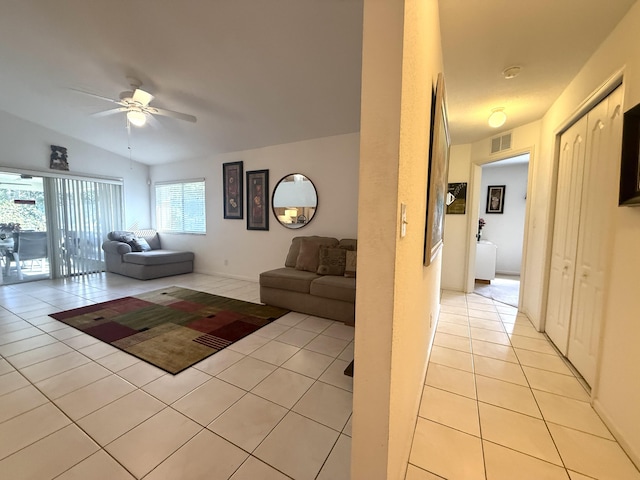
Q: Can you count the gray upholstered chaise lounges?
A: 1